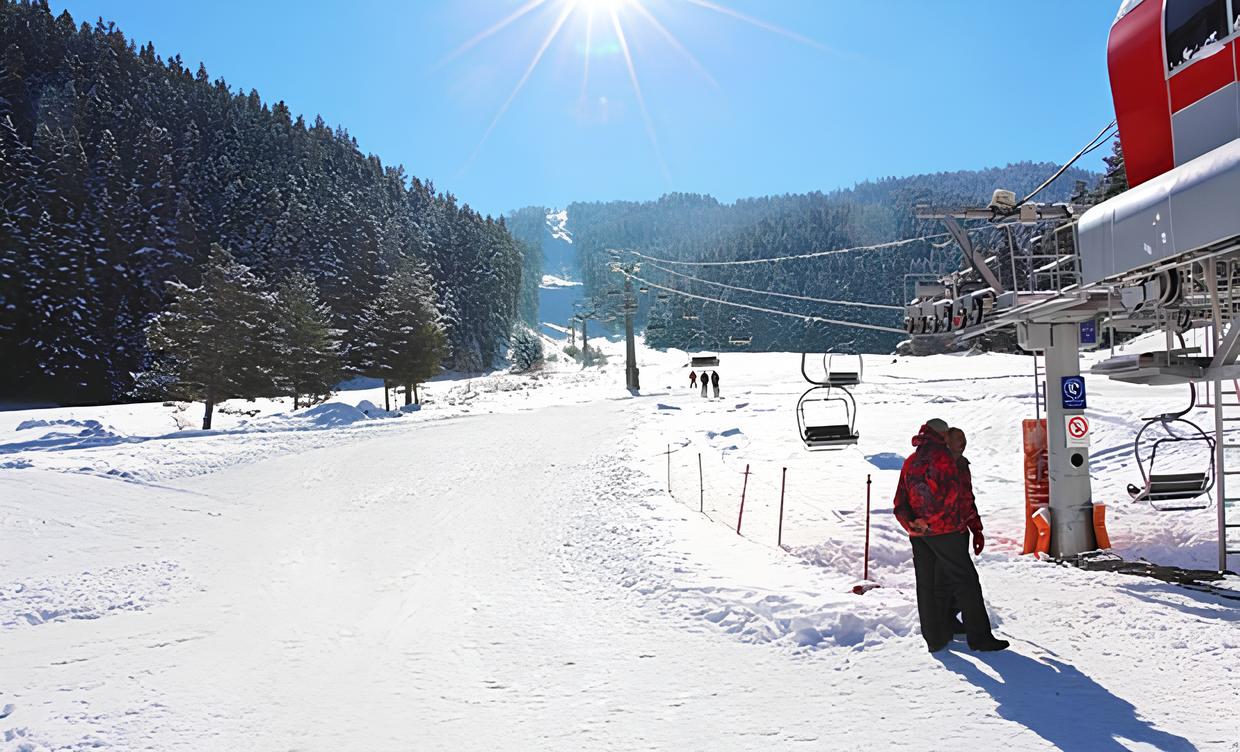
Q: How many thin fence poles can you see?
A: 5